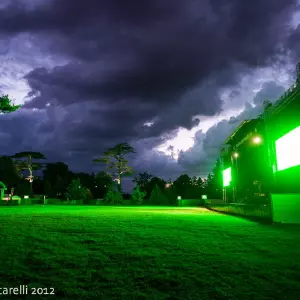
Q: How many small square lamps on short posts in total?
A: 3